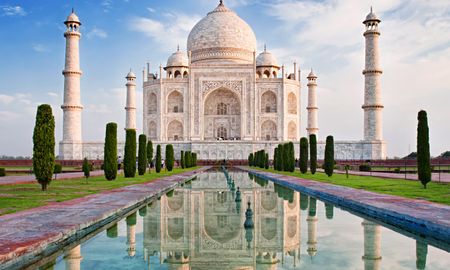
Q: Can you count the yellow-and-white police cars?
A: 0